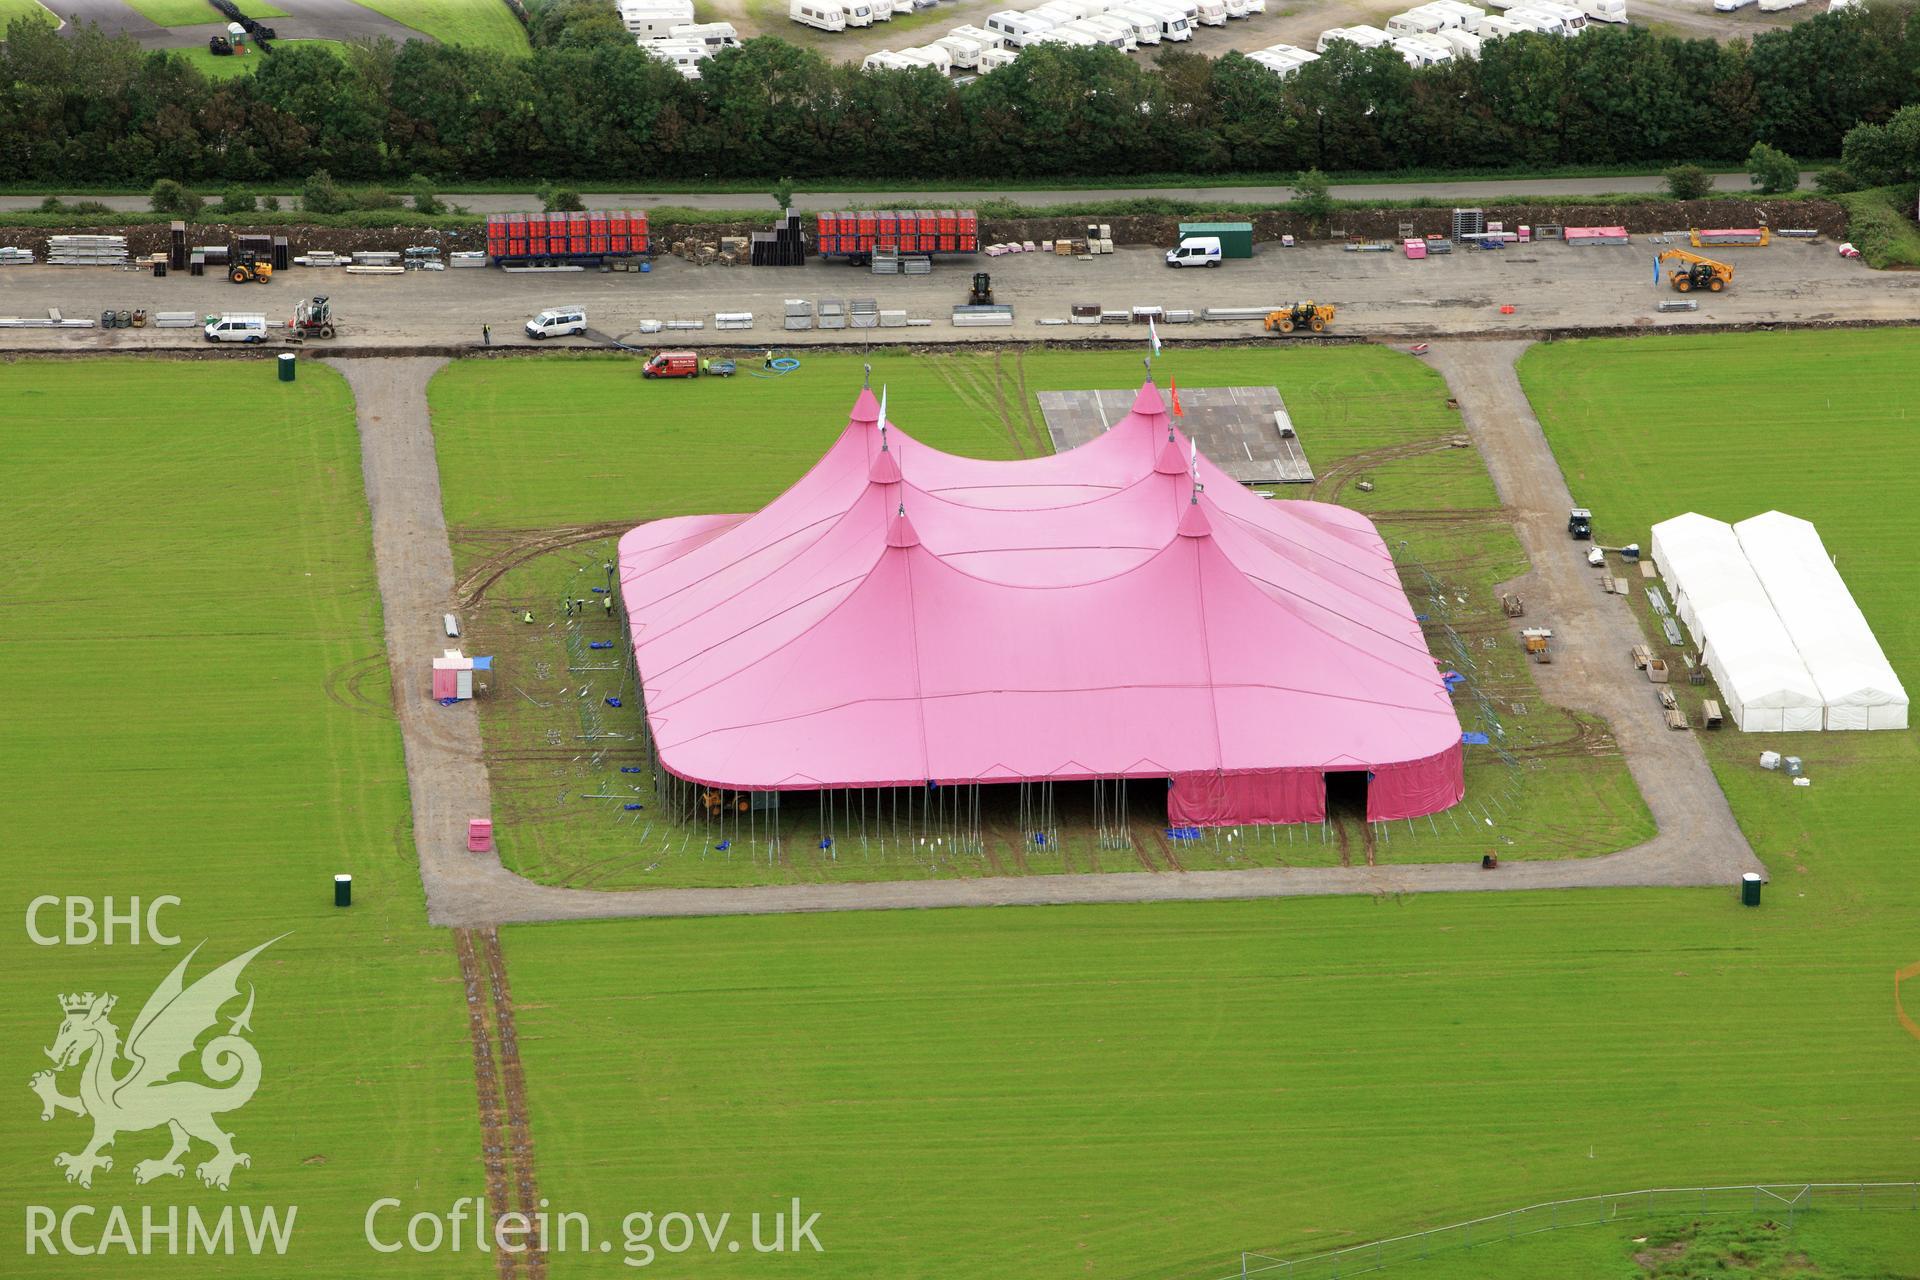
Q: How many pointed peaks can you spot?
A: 6